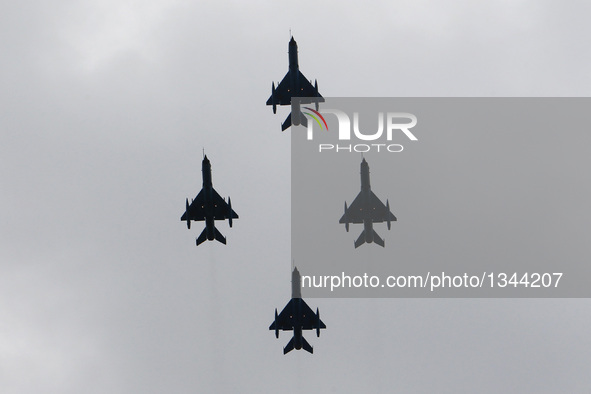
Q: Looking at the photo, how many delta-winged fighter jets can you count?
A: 4